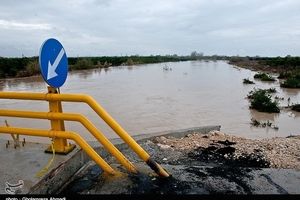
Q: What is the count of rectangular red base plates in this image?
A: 0